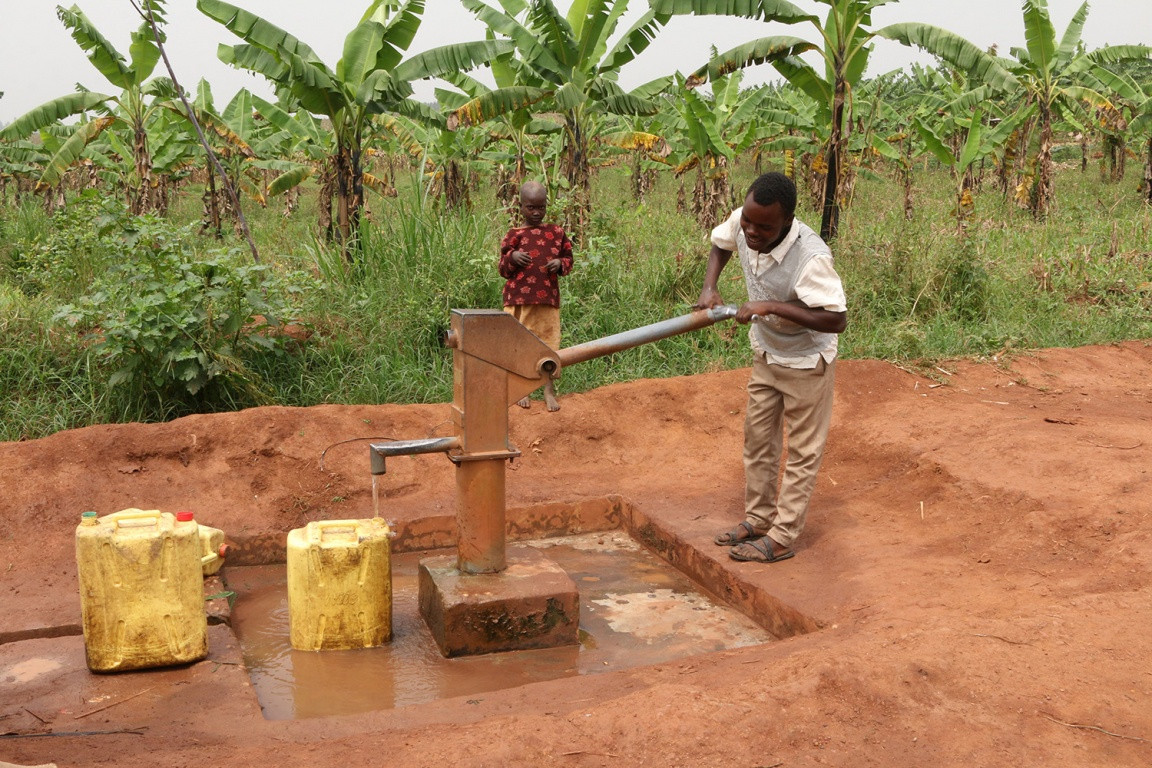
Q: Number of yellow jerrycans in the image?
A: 3